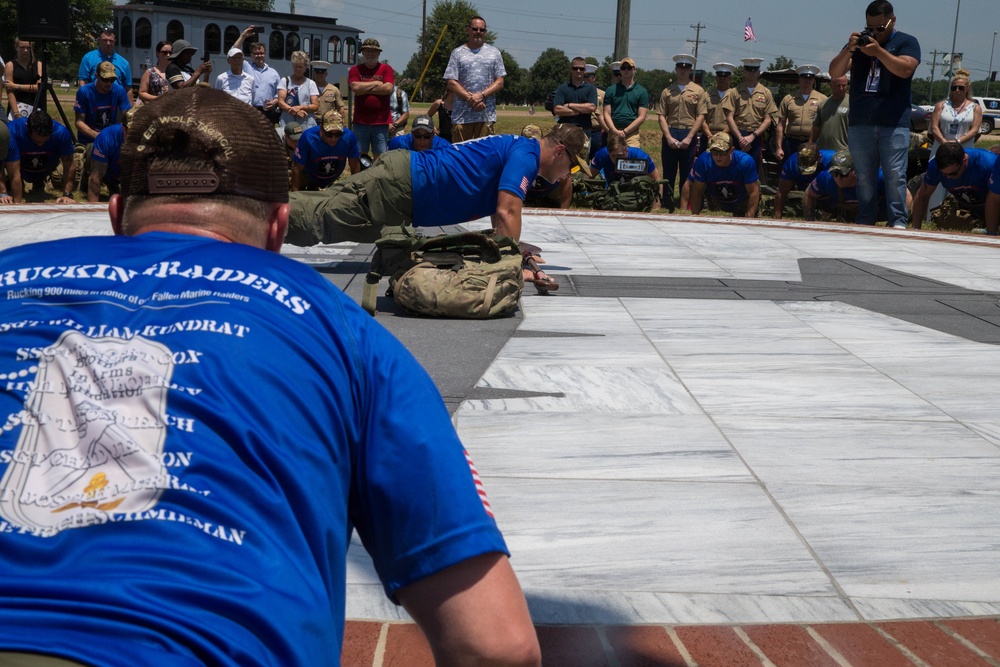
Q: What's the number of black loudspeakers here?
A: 1